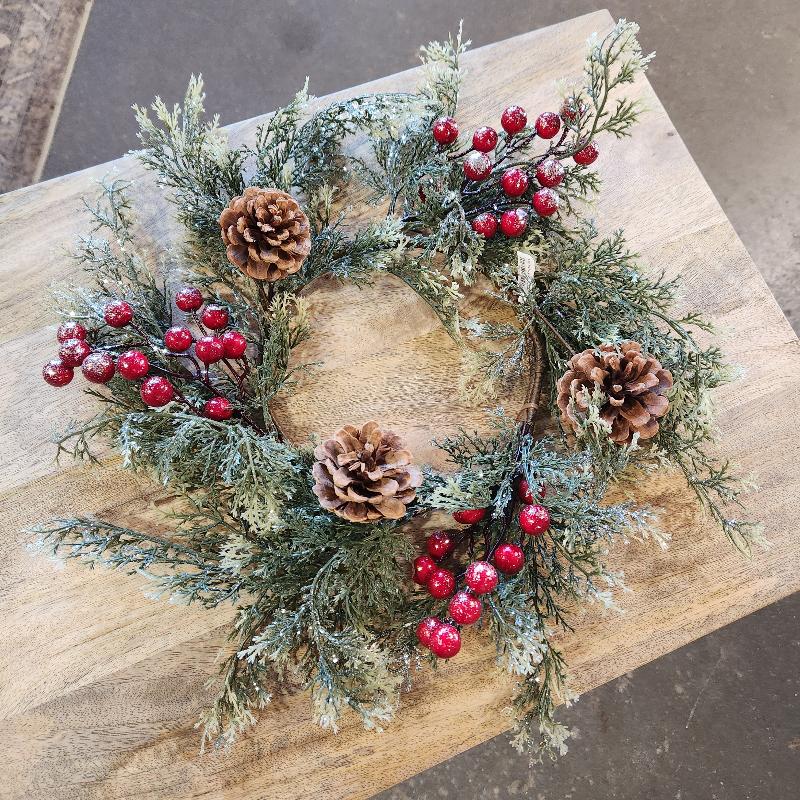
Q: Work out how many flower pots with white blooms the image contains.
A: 0